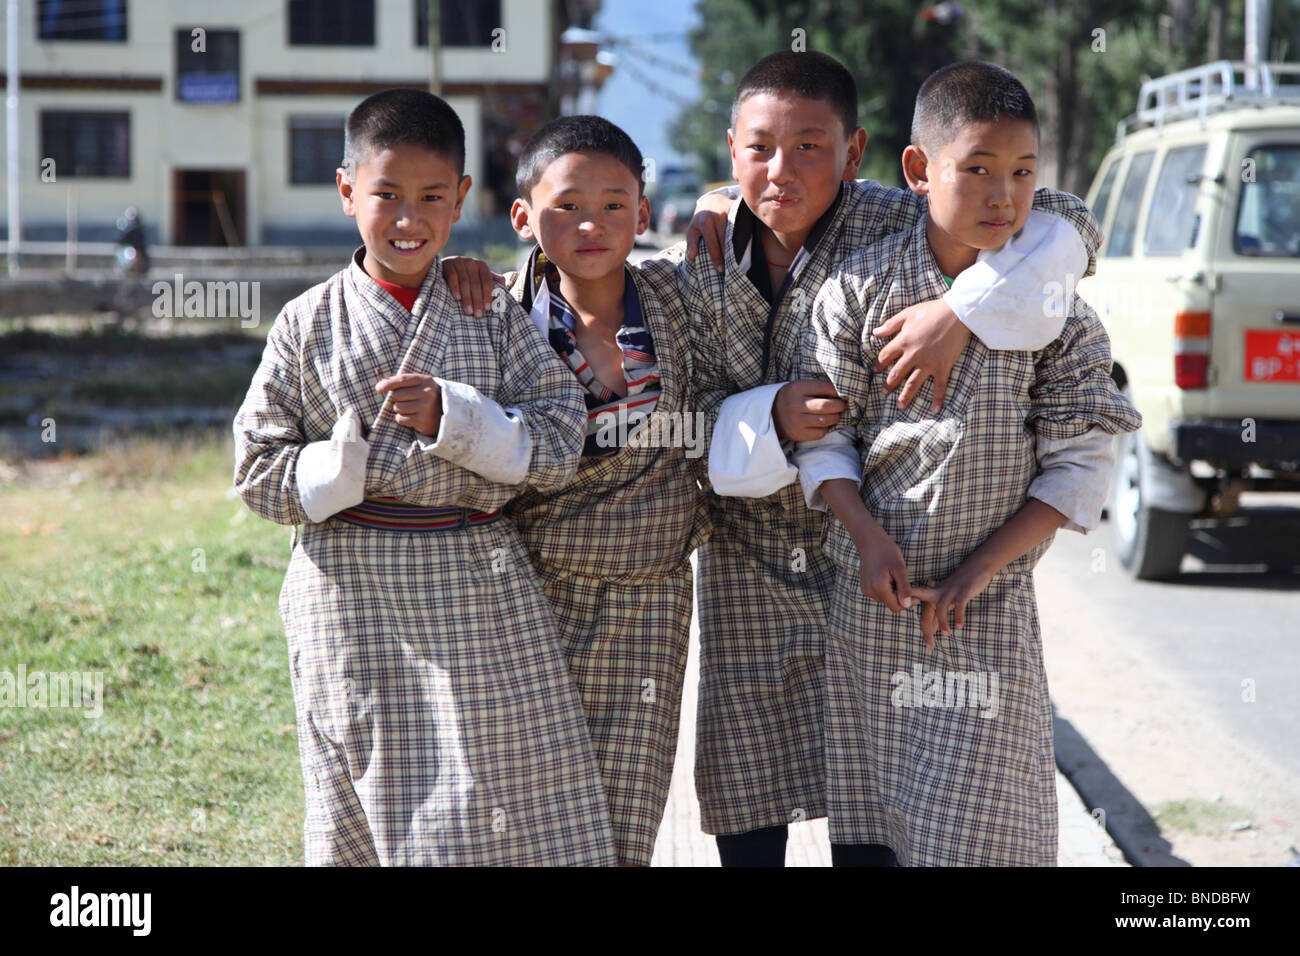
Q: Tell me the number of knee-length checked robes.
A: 4